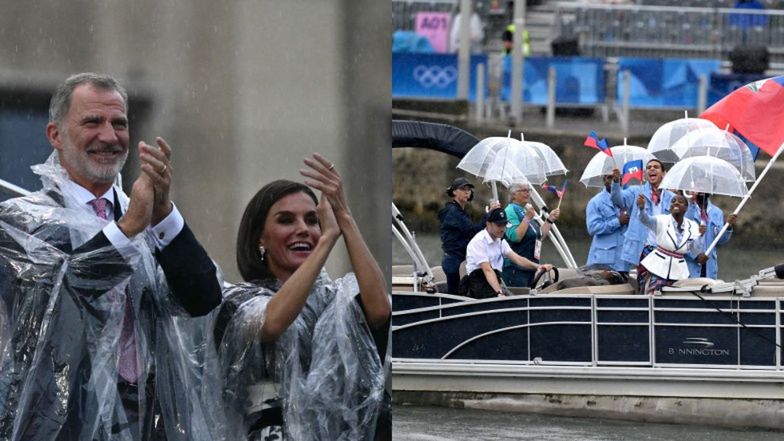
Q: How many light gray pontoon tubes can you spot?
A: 1